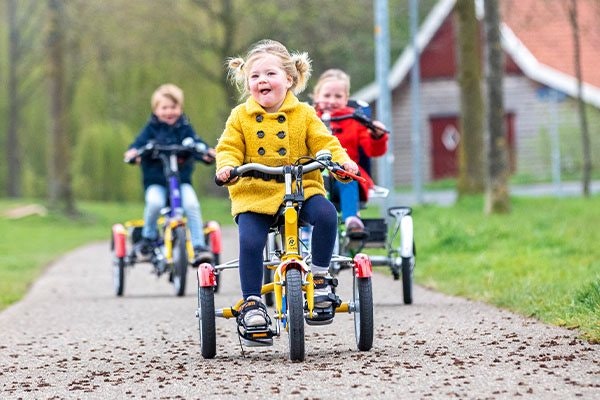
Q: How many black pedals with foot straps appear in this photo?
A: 2